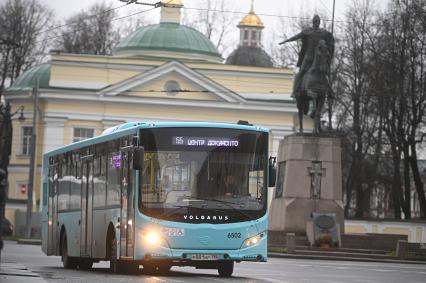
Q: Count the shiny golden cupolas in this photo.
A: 2